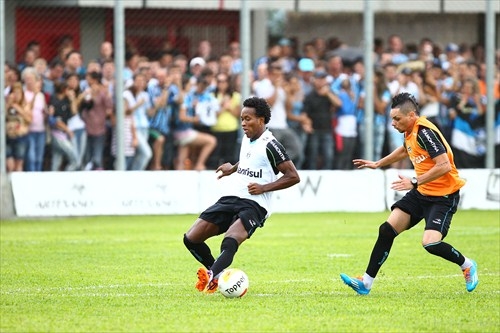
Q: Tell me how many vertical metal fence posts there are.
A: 5